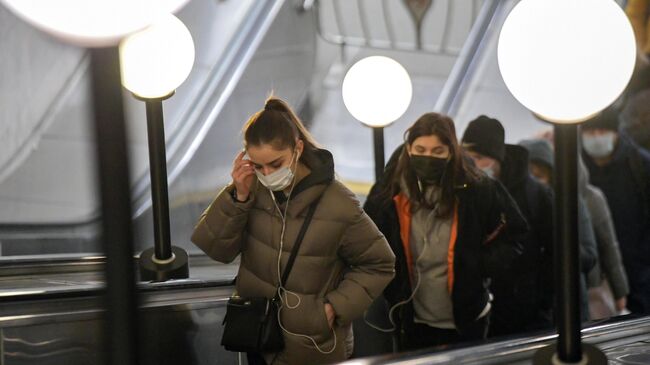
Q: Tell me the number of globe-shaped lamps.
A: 4